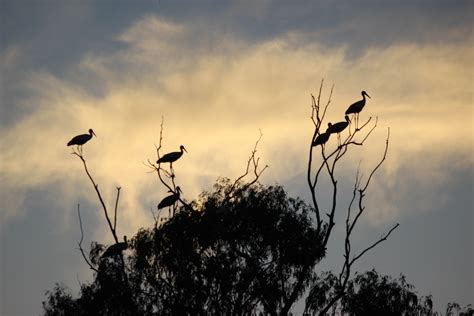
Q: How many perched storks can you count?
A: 7